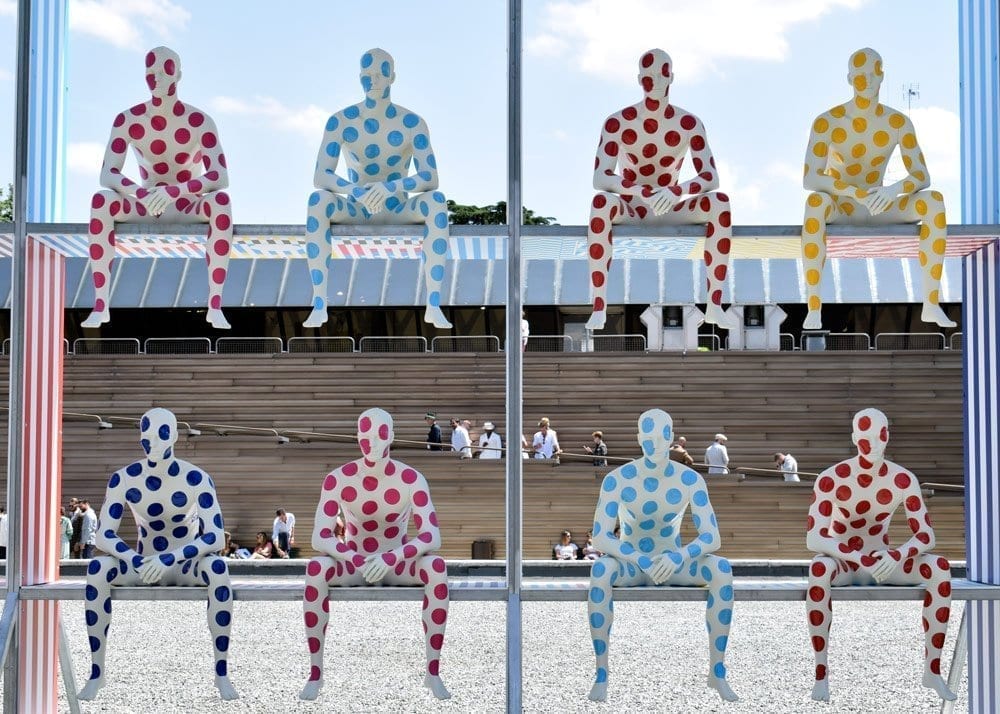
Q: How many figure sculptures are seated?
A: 8